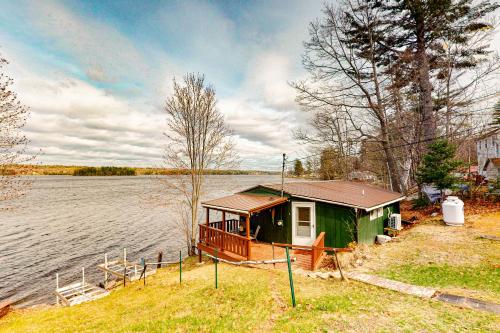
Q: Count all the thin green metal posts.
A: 3